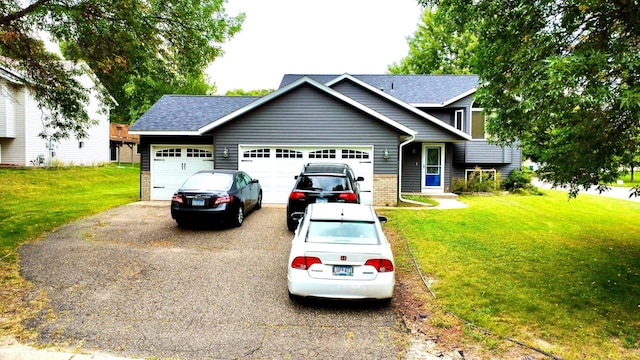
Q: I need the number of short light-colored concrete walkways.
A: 1